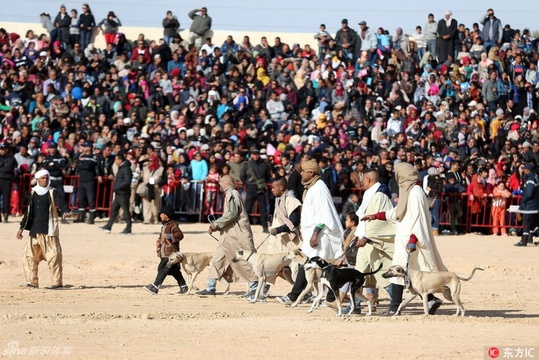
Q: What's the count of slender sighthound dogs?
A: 5